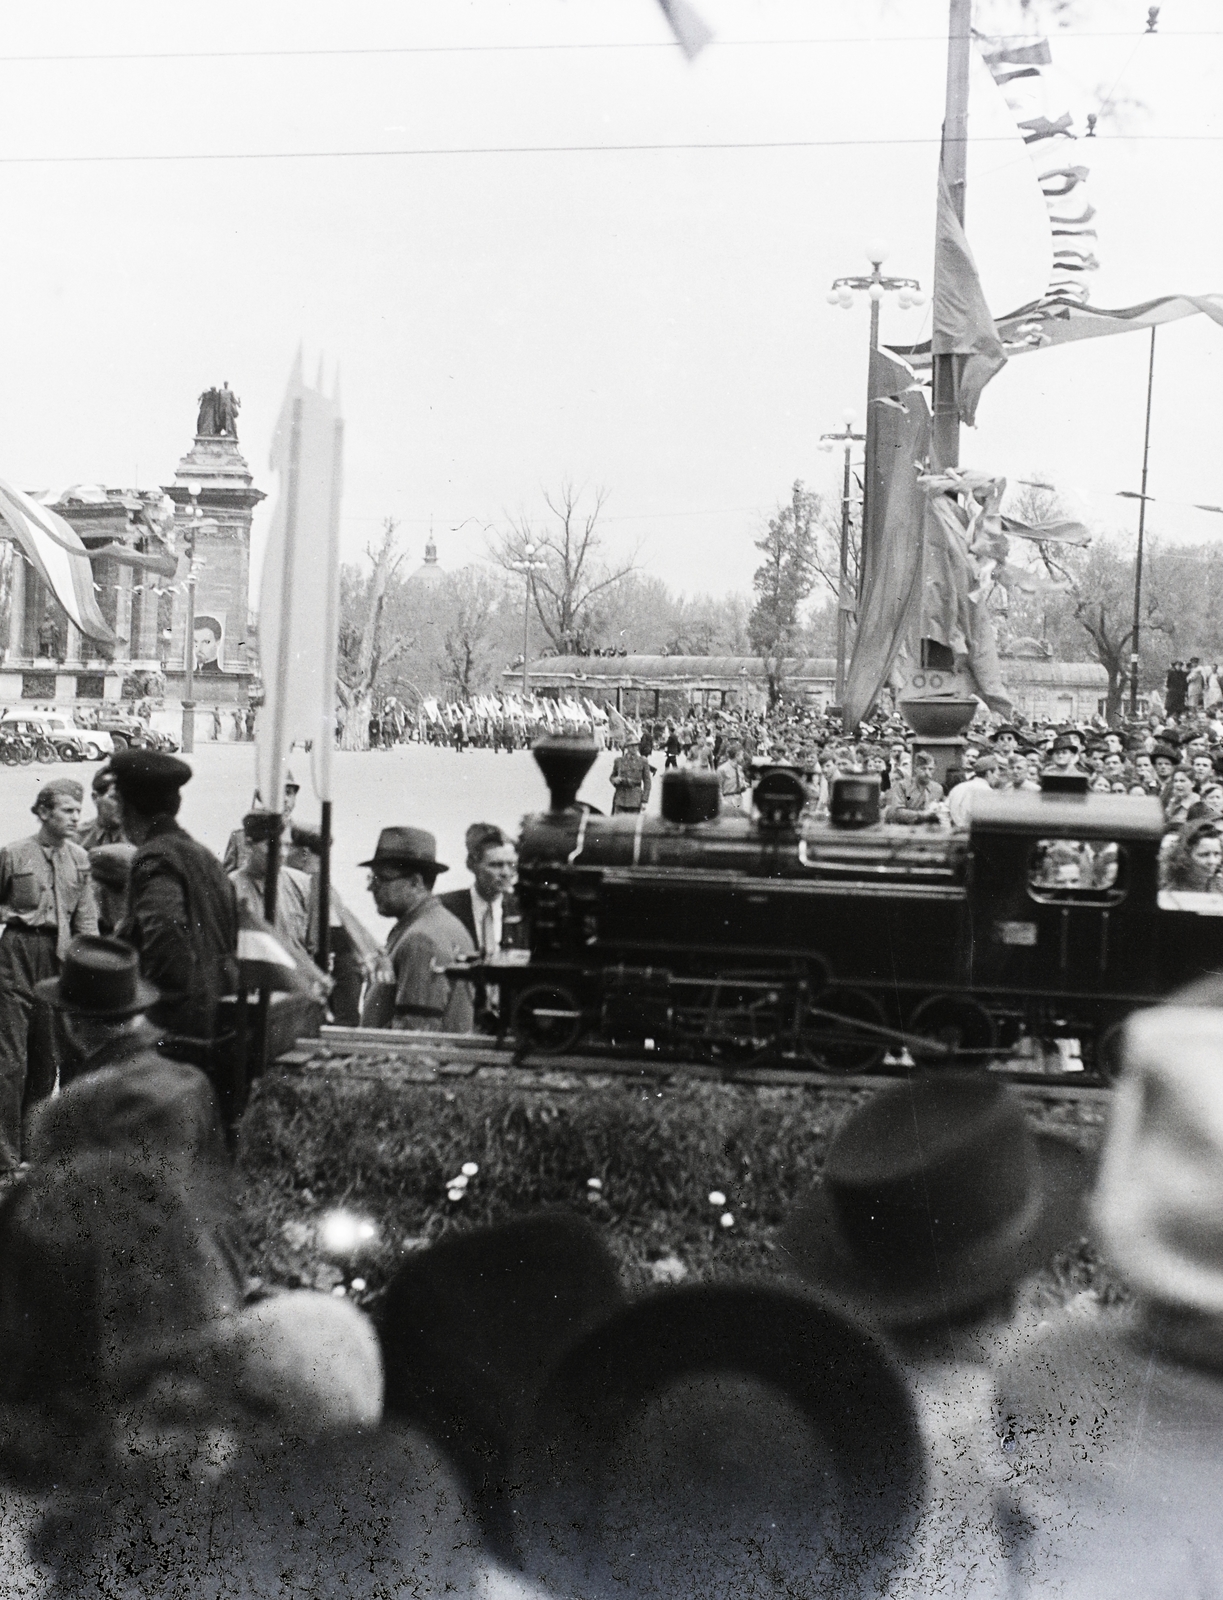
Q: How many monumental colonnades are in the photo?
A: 1